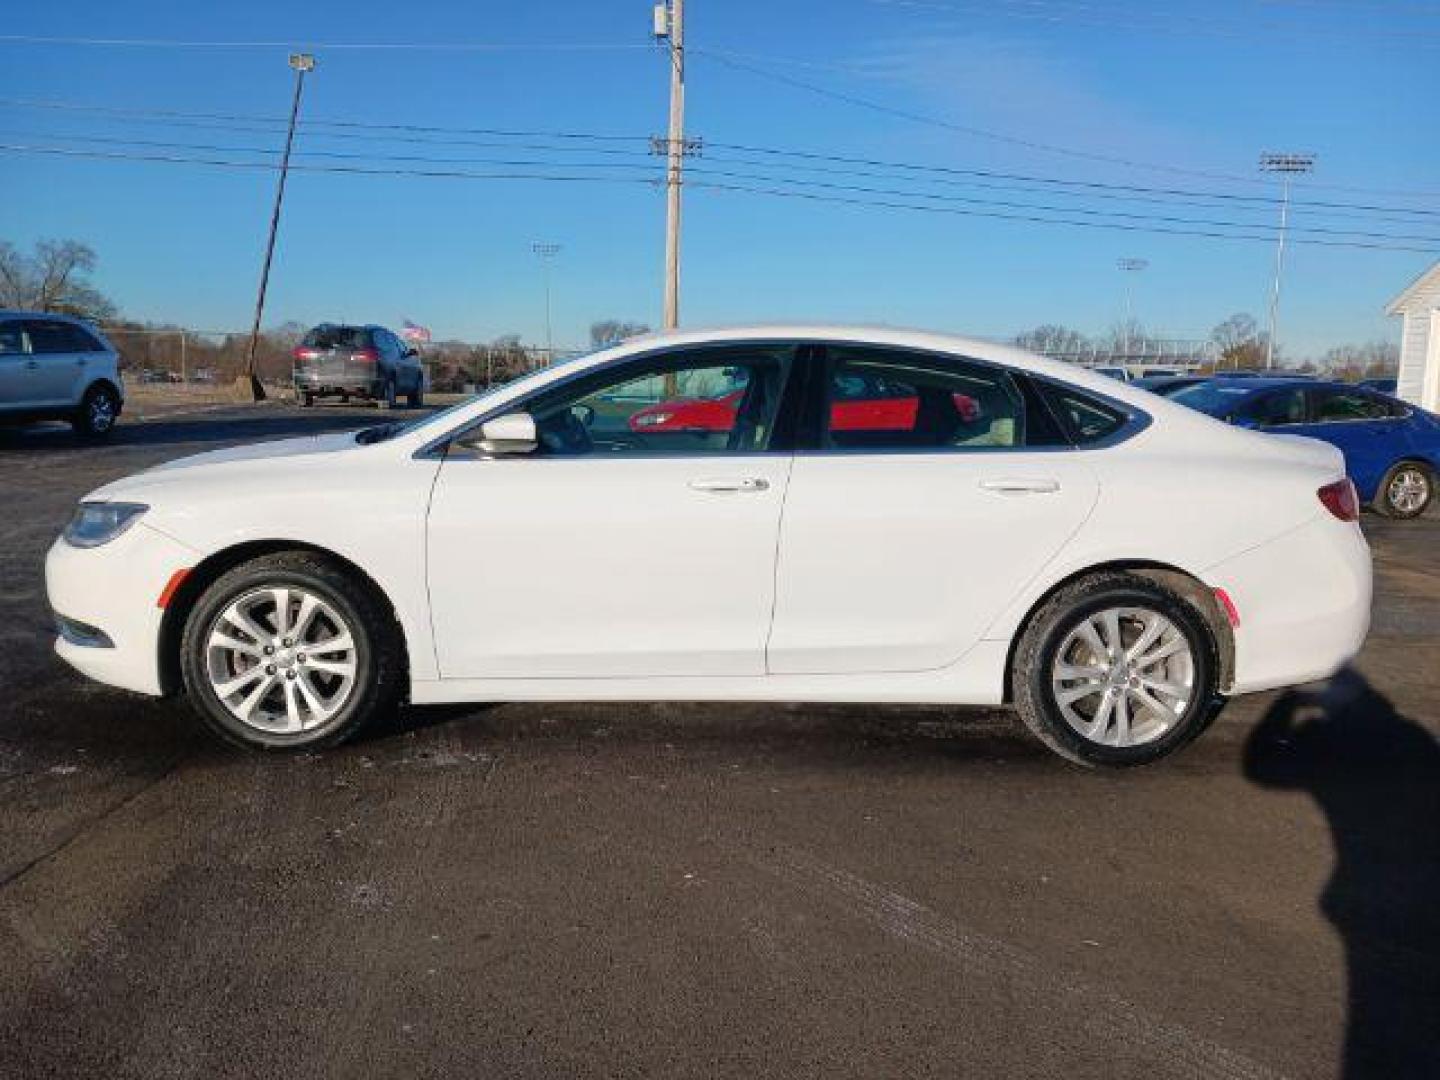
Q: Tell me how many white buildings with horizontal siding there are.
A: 1